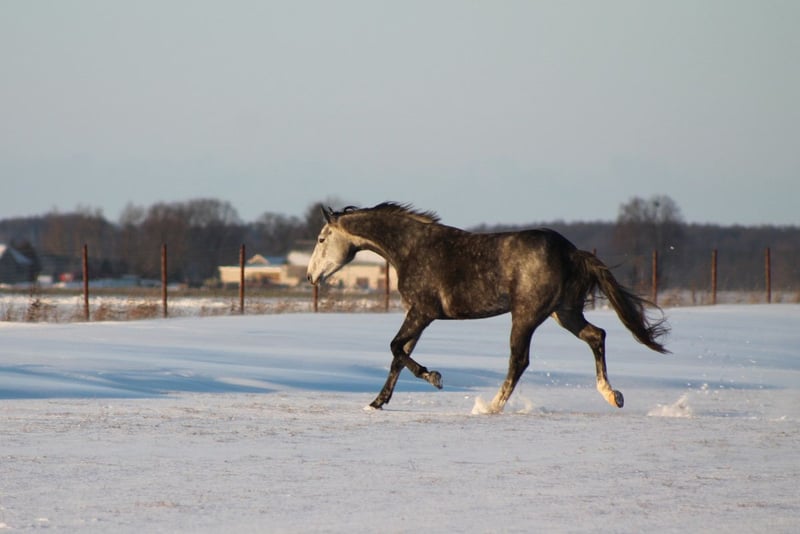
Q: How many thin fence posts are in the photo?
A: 9